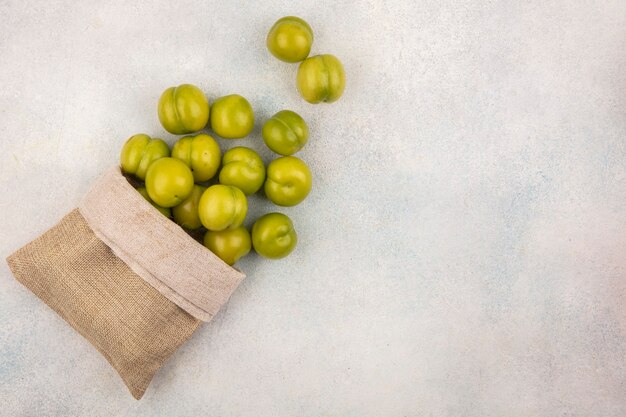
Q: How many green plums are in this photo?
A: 15